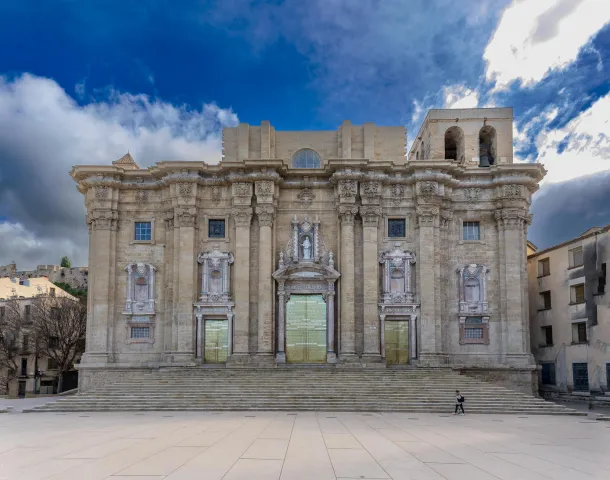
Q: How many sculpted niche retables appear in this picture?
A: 5